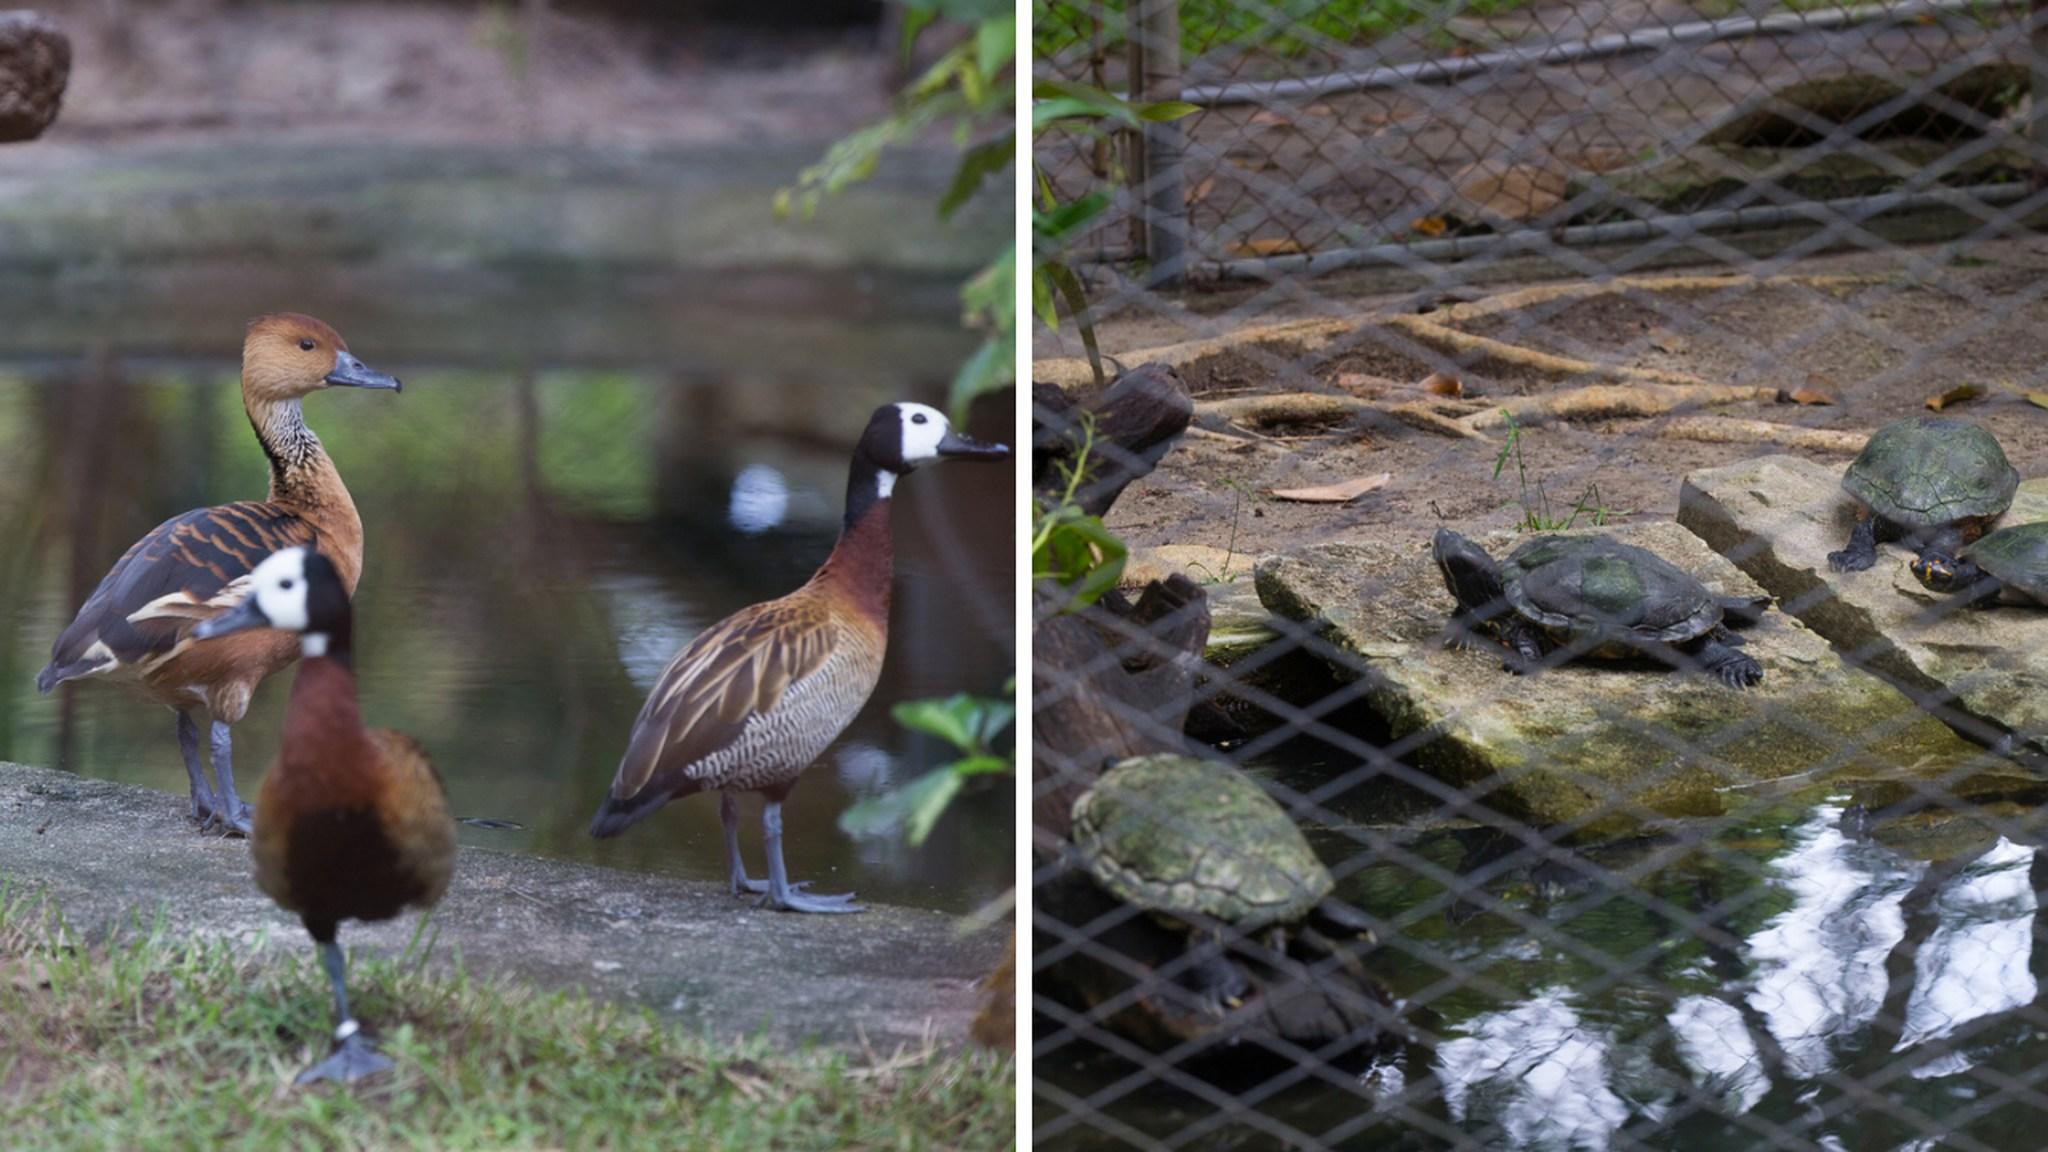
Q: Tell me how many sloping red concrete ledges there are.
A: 0